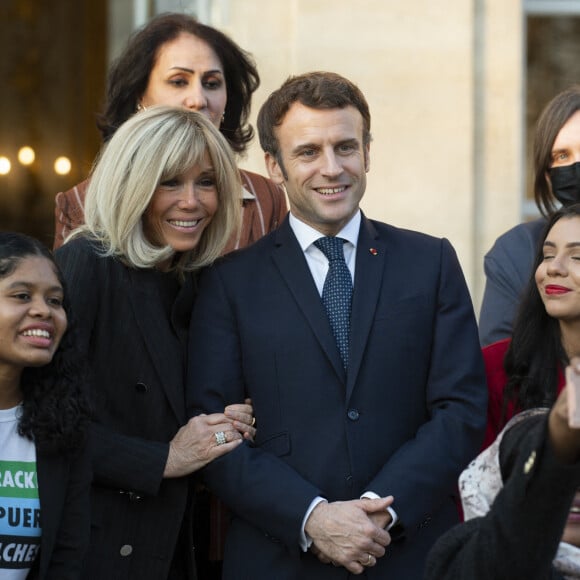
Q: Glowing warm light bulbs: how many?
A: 3